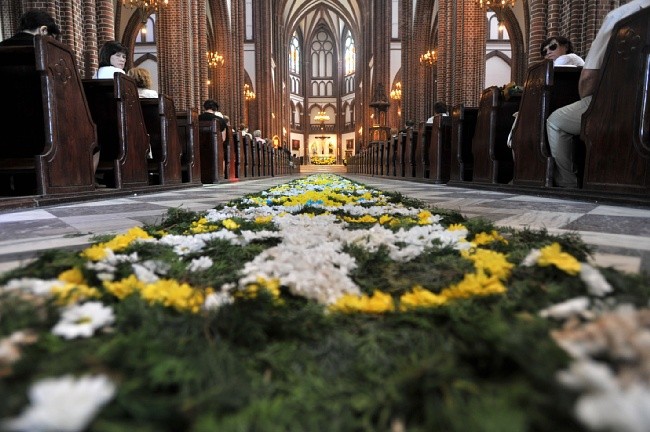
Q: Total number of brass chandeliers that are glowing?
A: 7